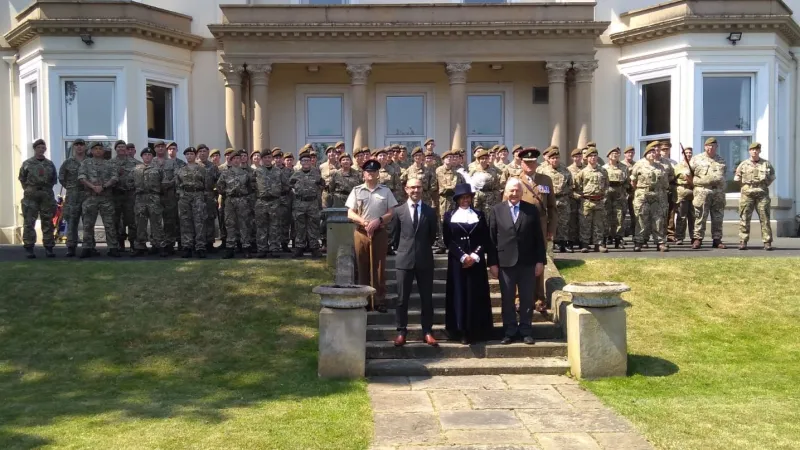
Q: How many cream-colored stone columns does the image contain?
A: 6